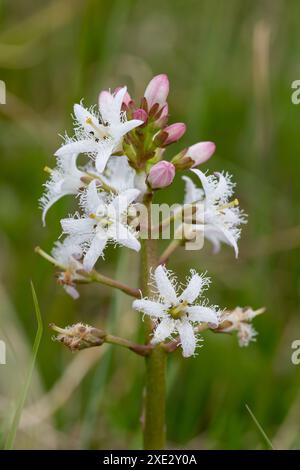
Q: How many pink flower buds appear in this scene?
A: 7